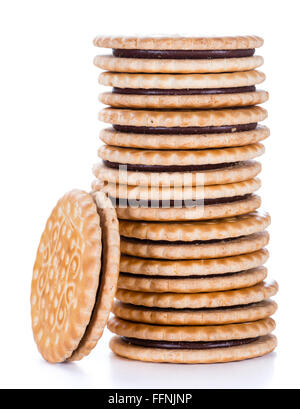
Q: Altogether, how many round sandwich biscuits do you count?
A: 10